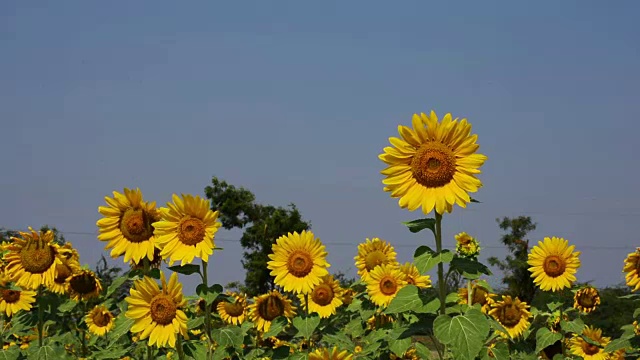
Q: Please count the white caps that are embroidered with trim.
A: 0